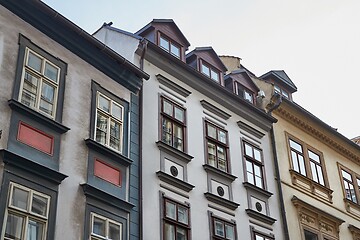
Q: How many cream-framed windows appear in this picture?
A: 4